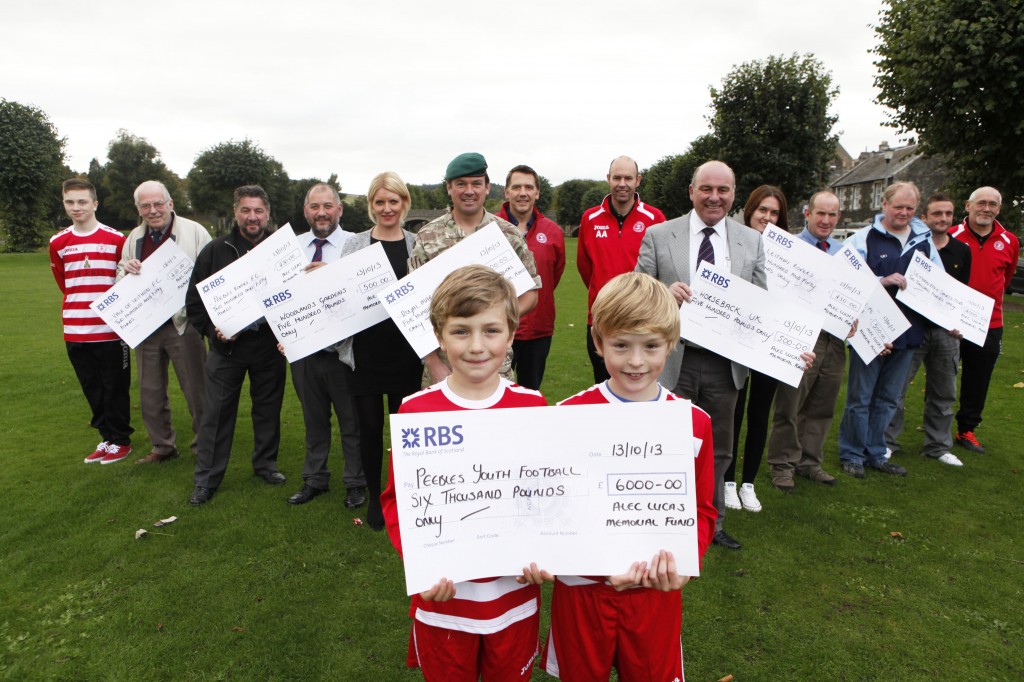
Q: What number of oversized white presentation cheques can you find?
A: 9